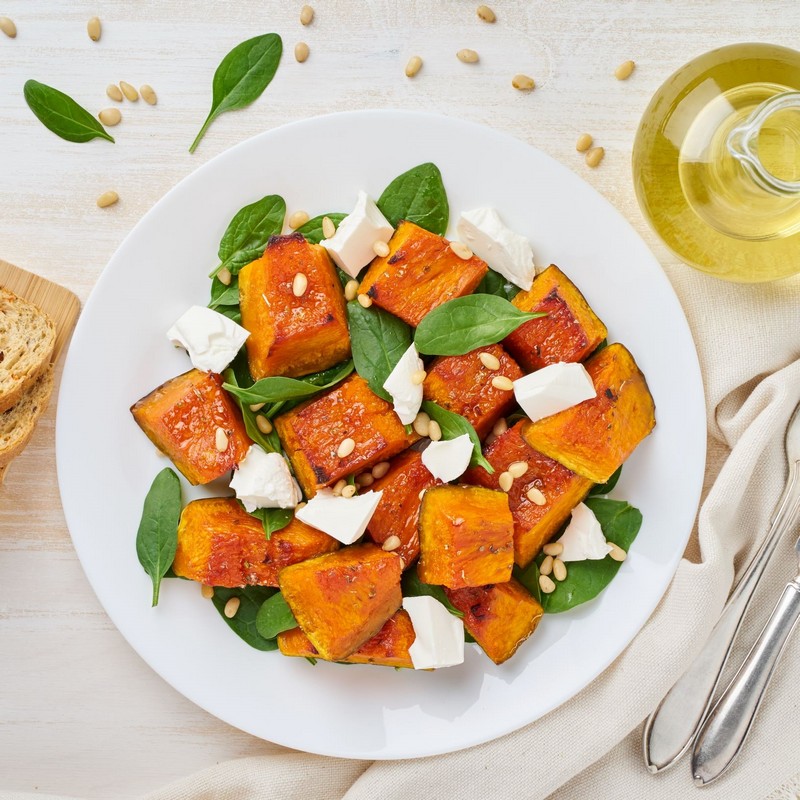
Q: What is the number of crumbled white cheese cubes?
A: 10